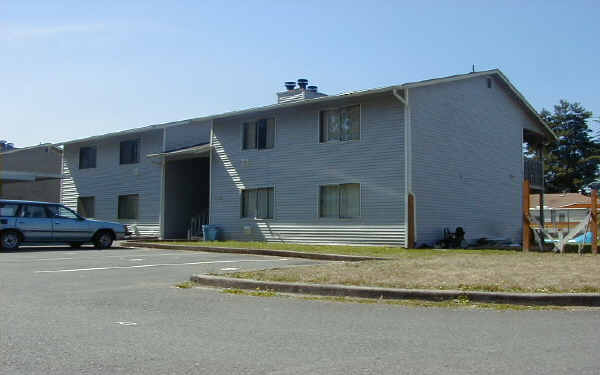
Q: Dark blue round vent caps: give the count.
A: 3